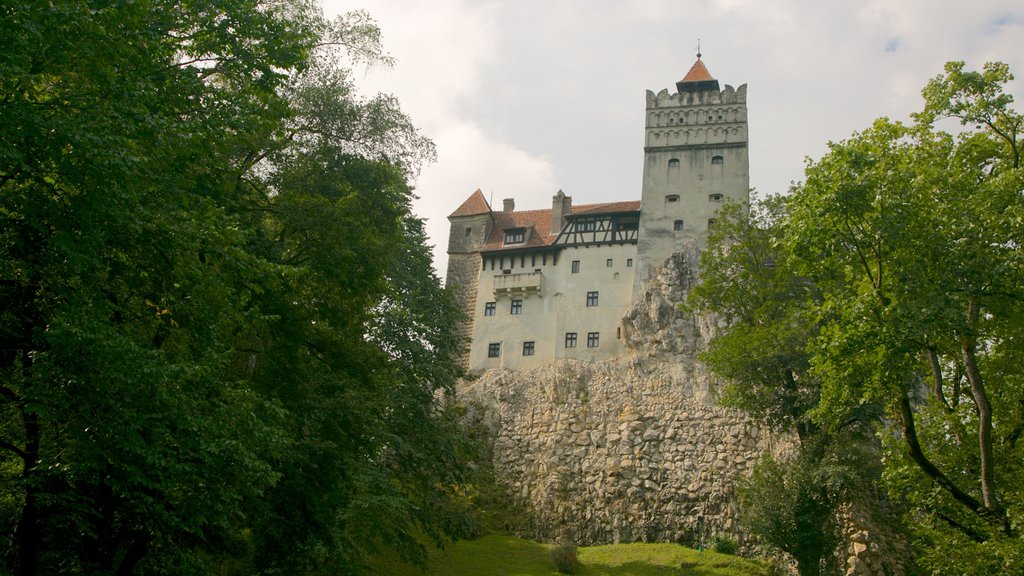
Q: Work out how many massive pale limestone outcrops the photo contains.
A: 1